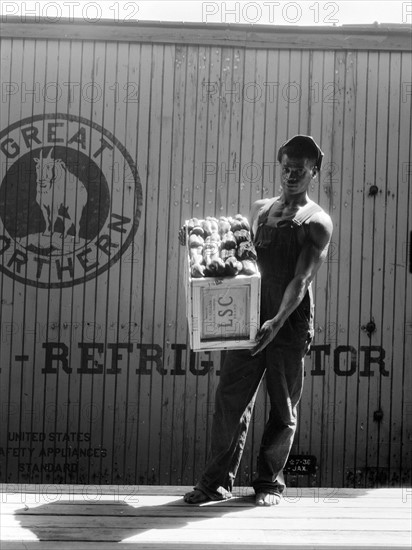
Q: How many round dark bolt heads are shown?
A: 3